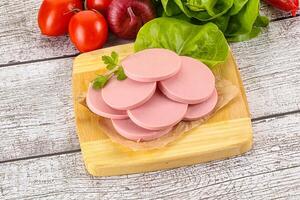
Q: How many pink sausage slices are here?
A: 7